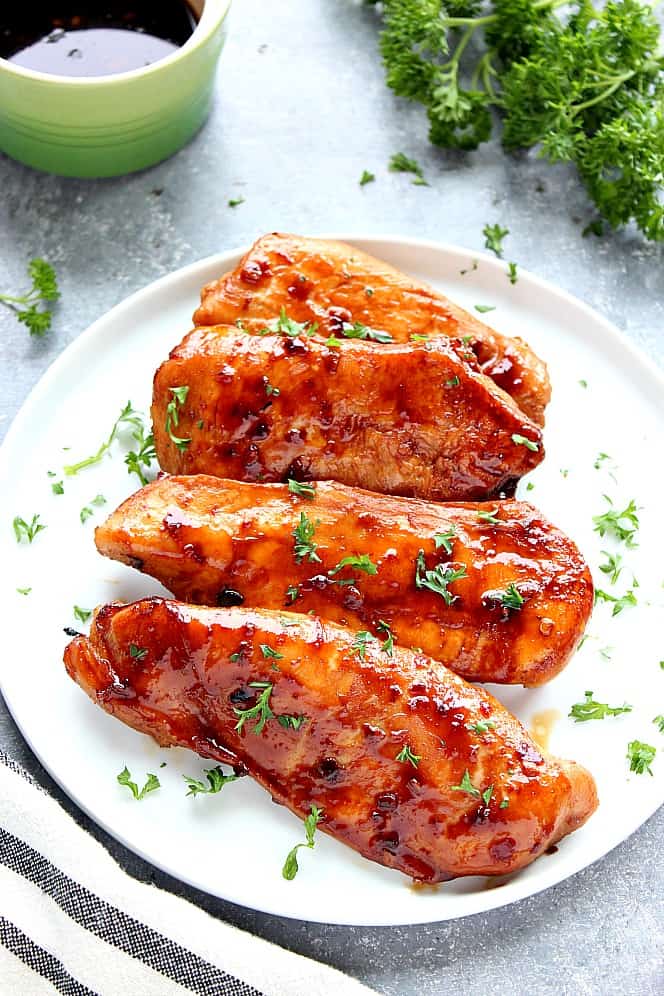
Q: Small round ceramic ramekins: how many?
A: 1